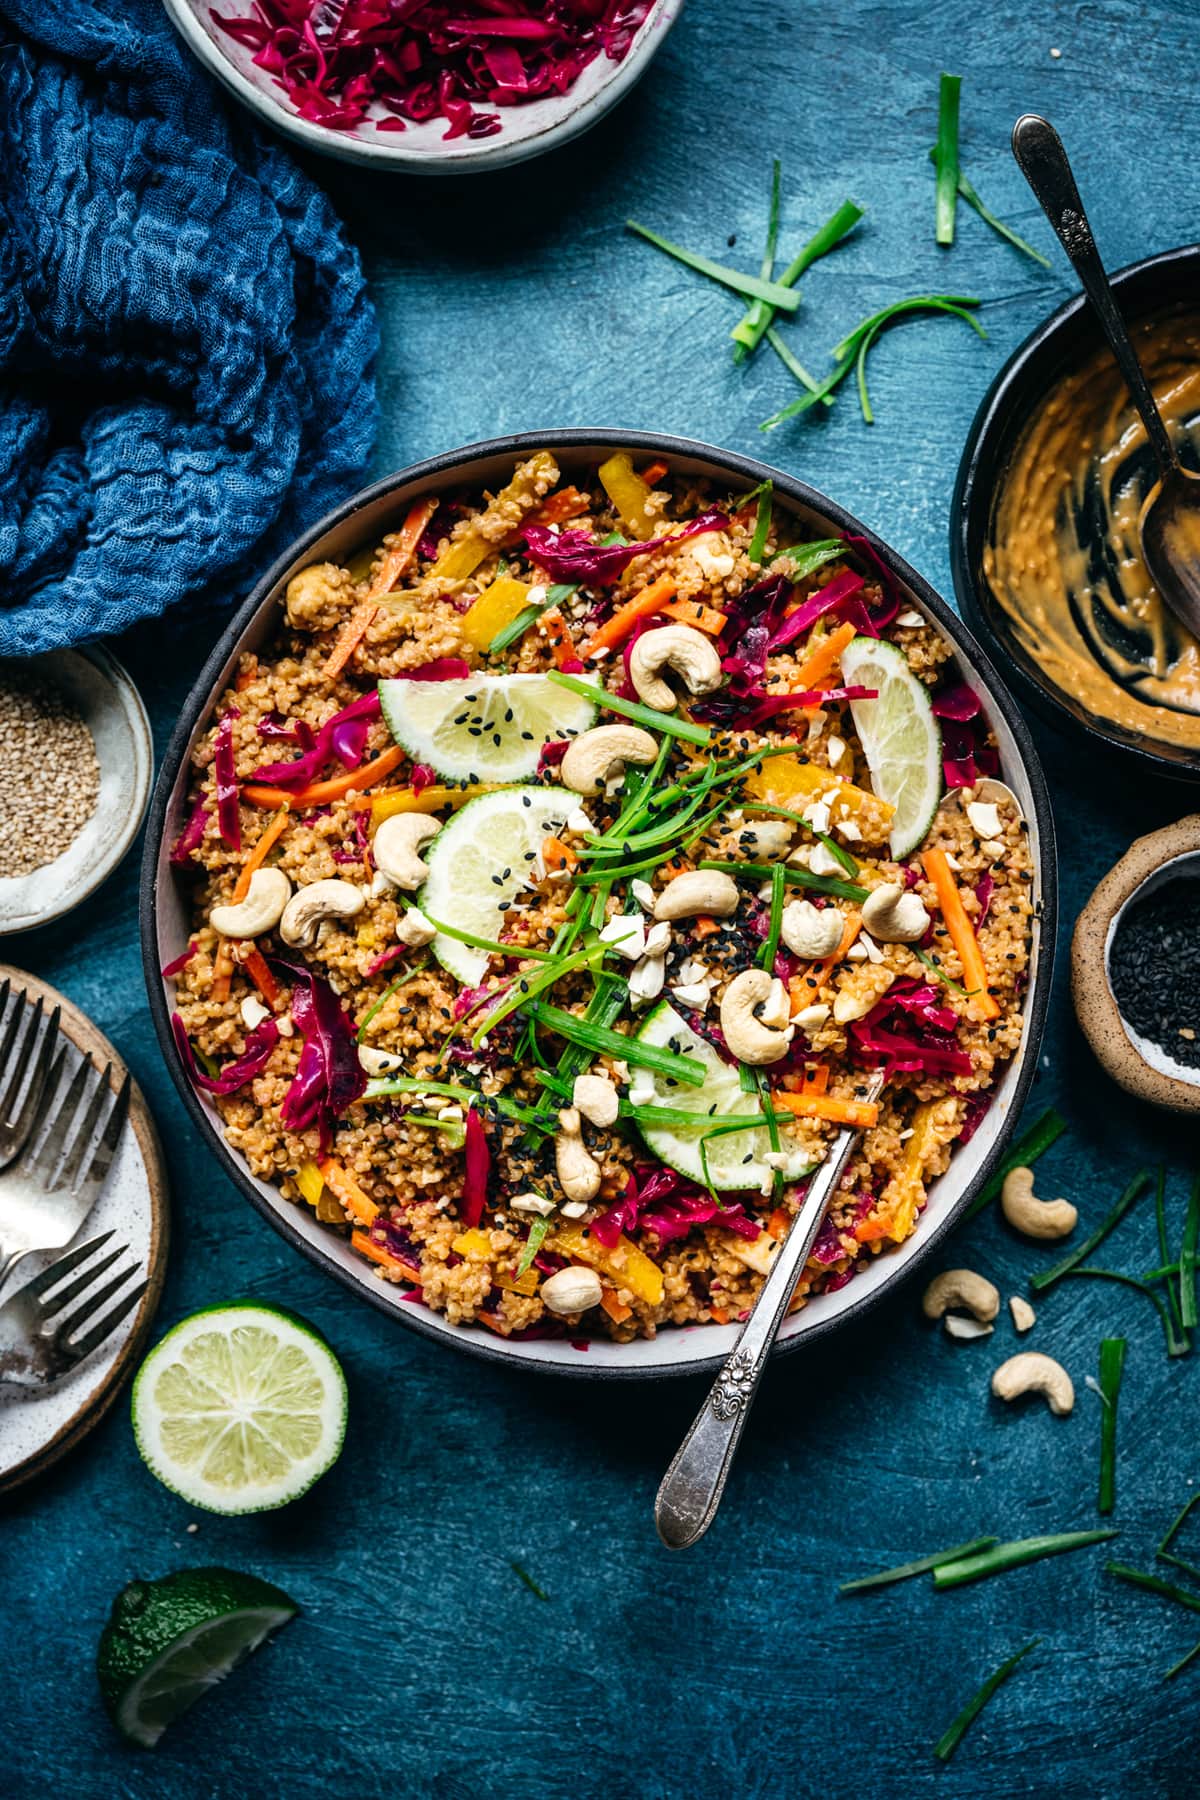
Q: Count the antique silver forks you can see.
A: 3